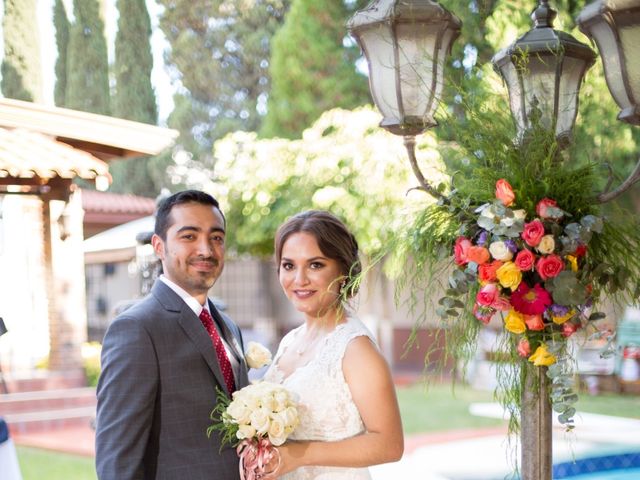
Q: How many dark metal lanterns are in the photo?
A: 3